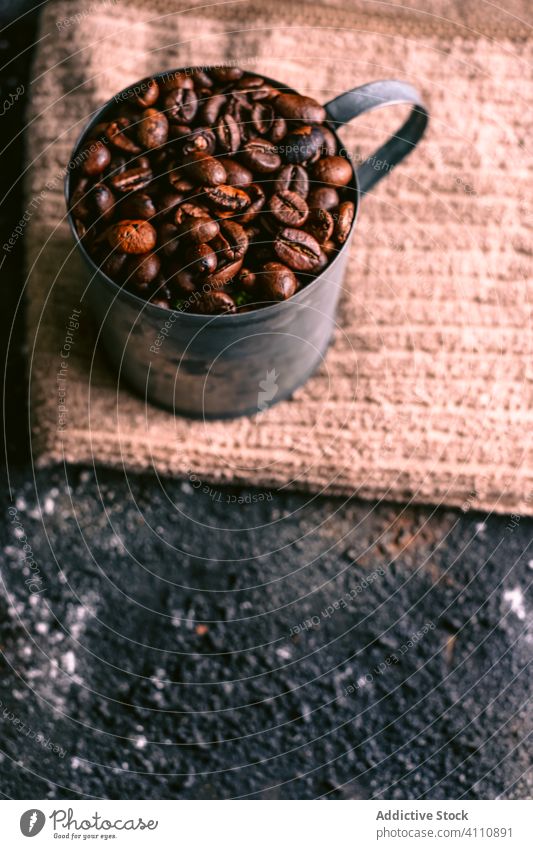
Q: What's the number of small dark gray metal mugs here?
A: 1